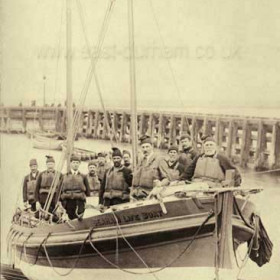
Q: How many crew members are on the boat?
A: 11